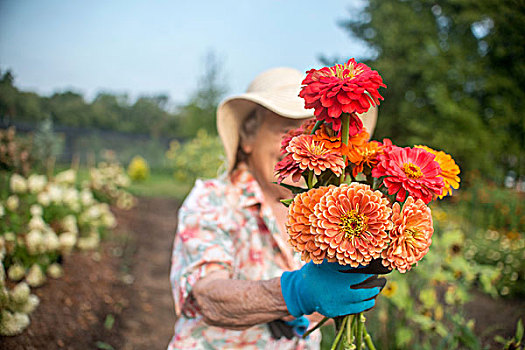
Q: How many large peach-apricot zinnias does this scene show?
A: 3